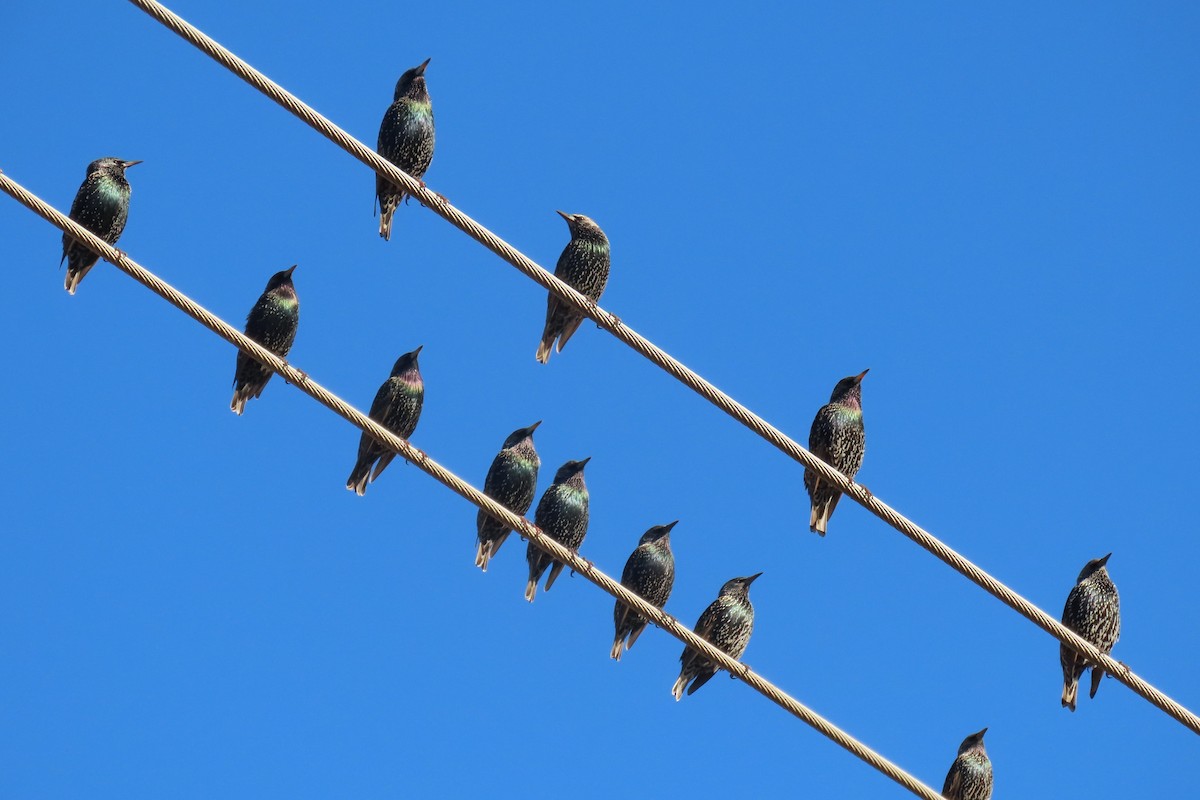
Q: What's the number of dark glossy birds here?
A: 12